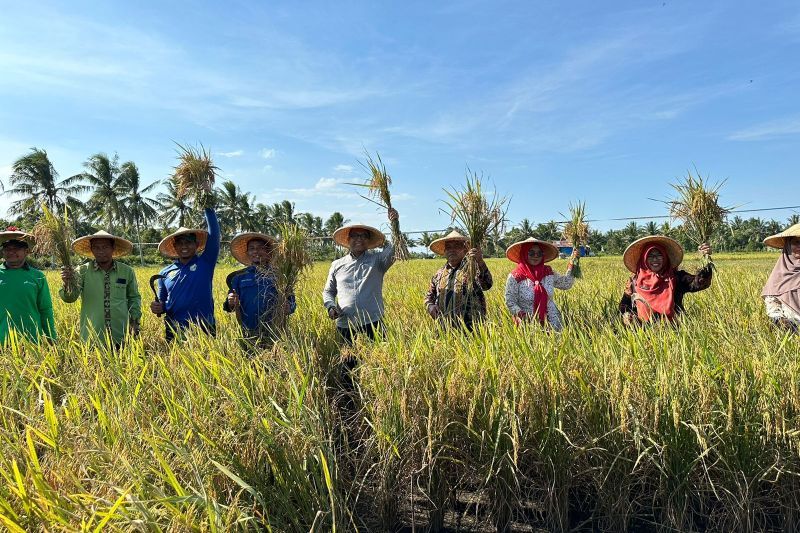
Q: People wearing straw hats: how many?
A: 9